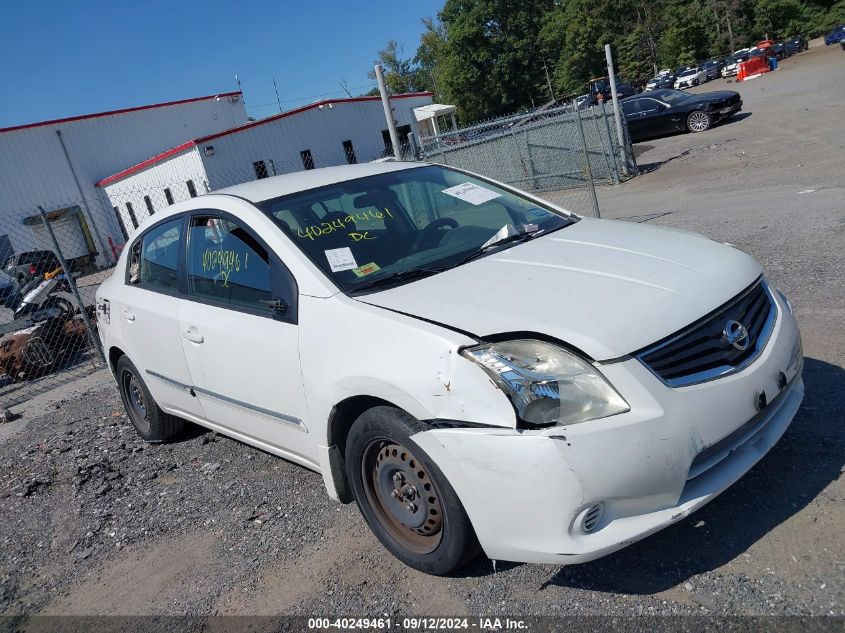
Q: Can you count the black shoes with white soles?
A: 0